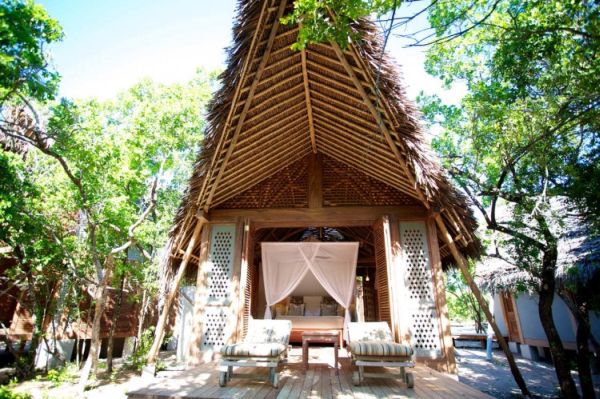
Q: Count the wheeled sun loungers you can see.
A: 2